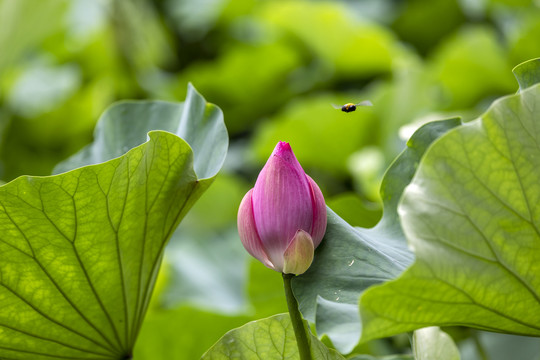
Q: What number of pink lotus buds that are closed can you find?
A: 1